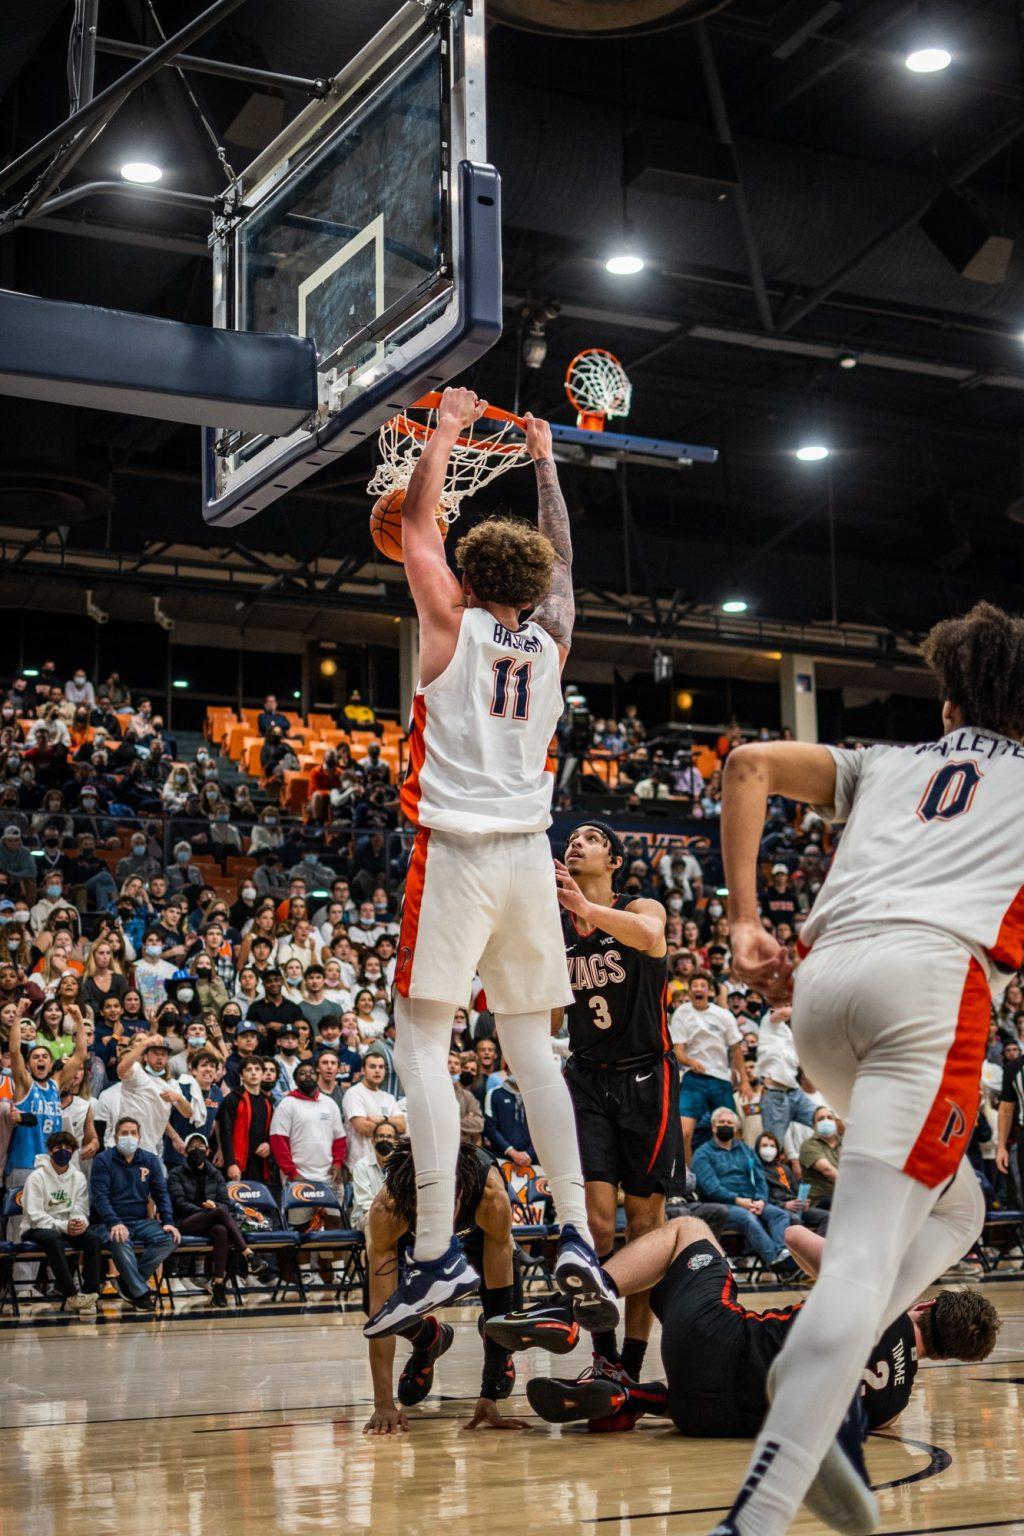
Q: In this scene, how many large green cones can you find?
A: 0